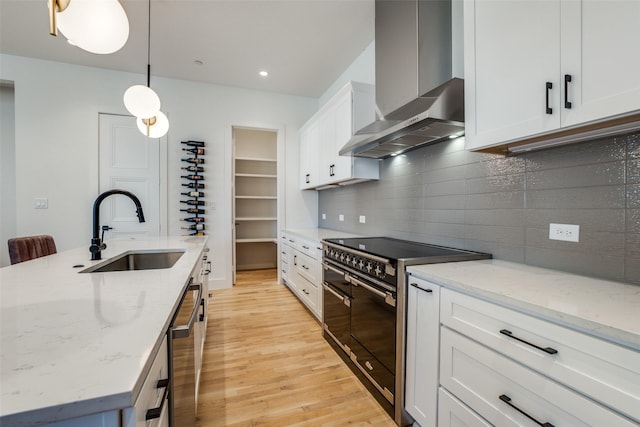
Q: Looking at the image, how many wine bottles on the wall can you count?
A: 12